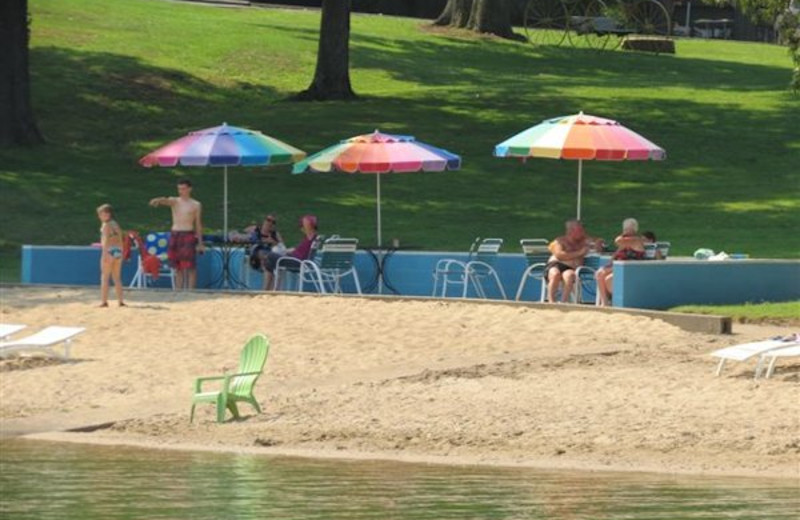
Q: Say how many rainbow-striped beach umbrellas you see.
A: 3